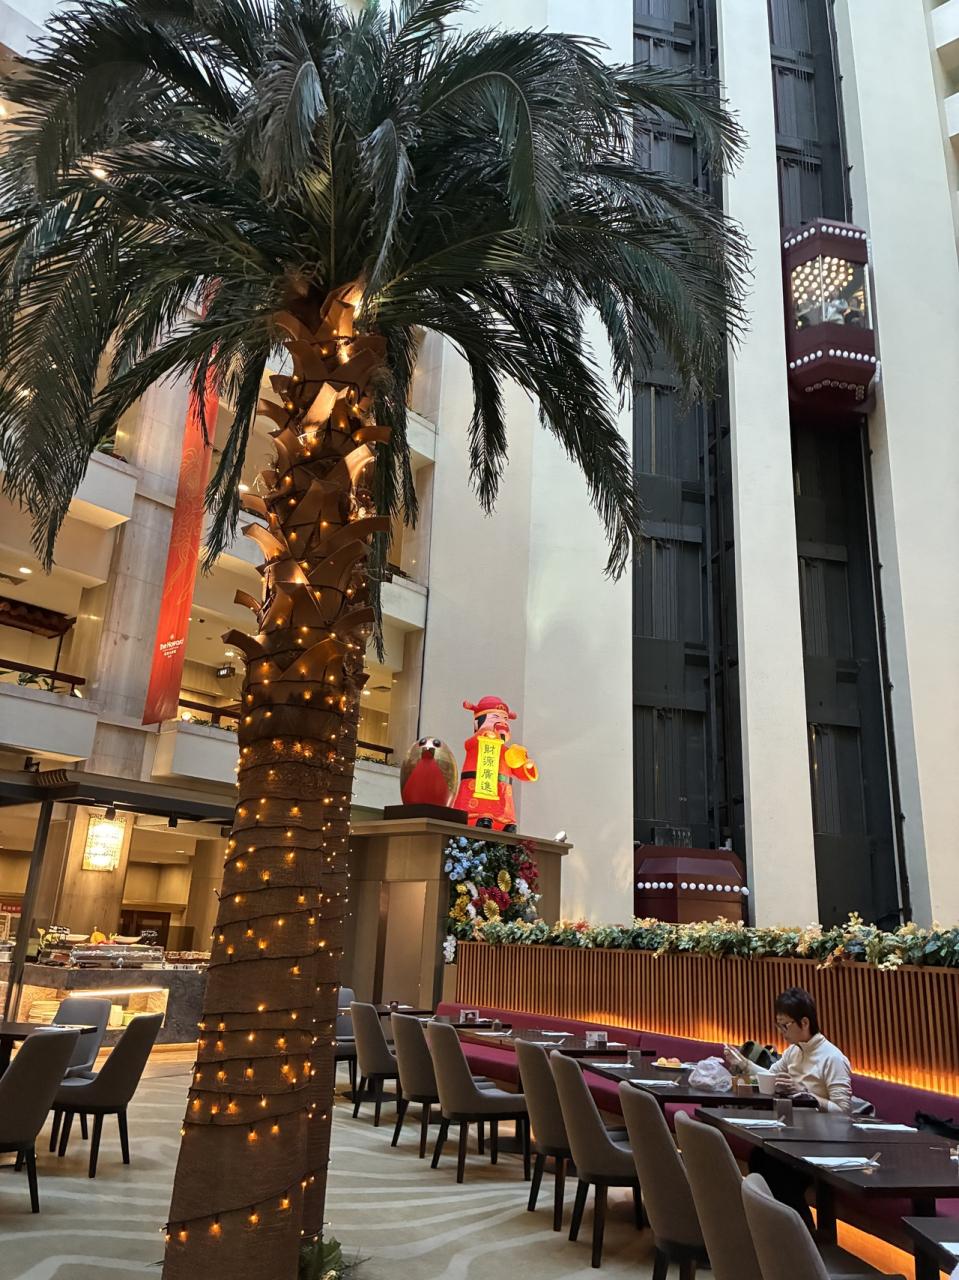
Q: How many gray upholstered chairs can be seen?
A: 12